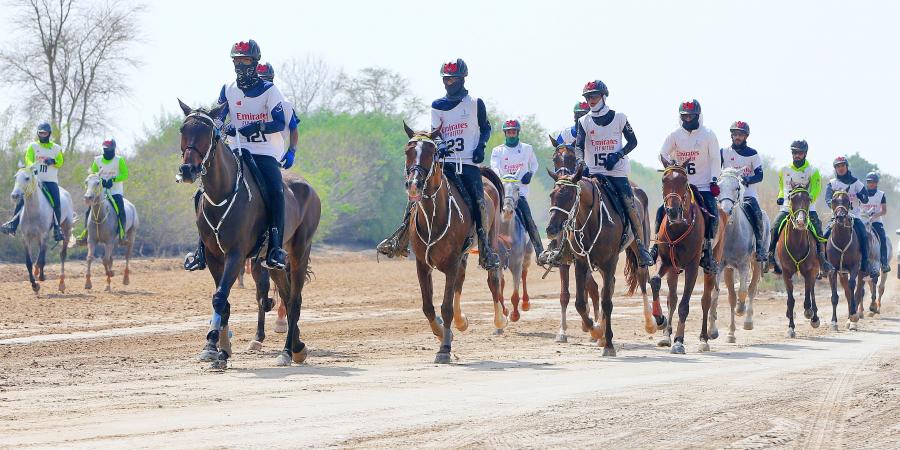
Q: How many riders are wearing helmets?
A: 13